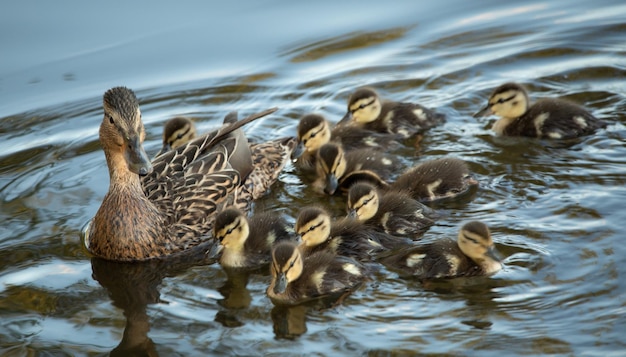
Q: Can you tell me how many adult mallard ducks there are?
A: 1